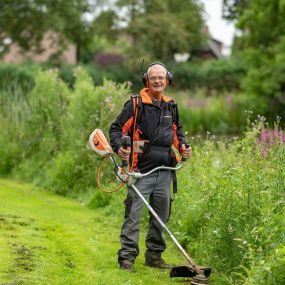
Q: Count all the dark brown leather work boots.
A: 2